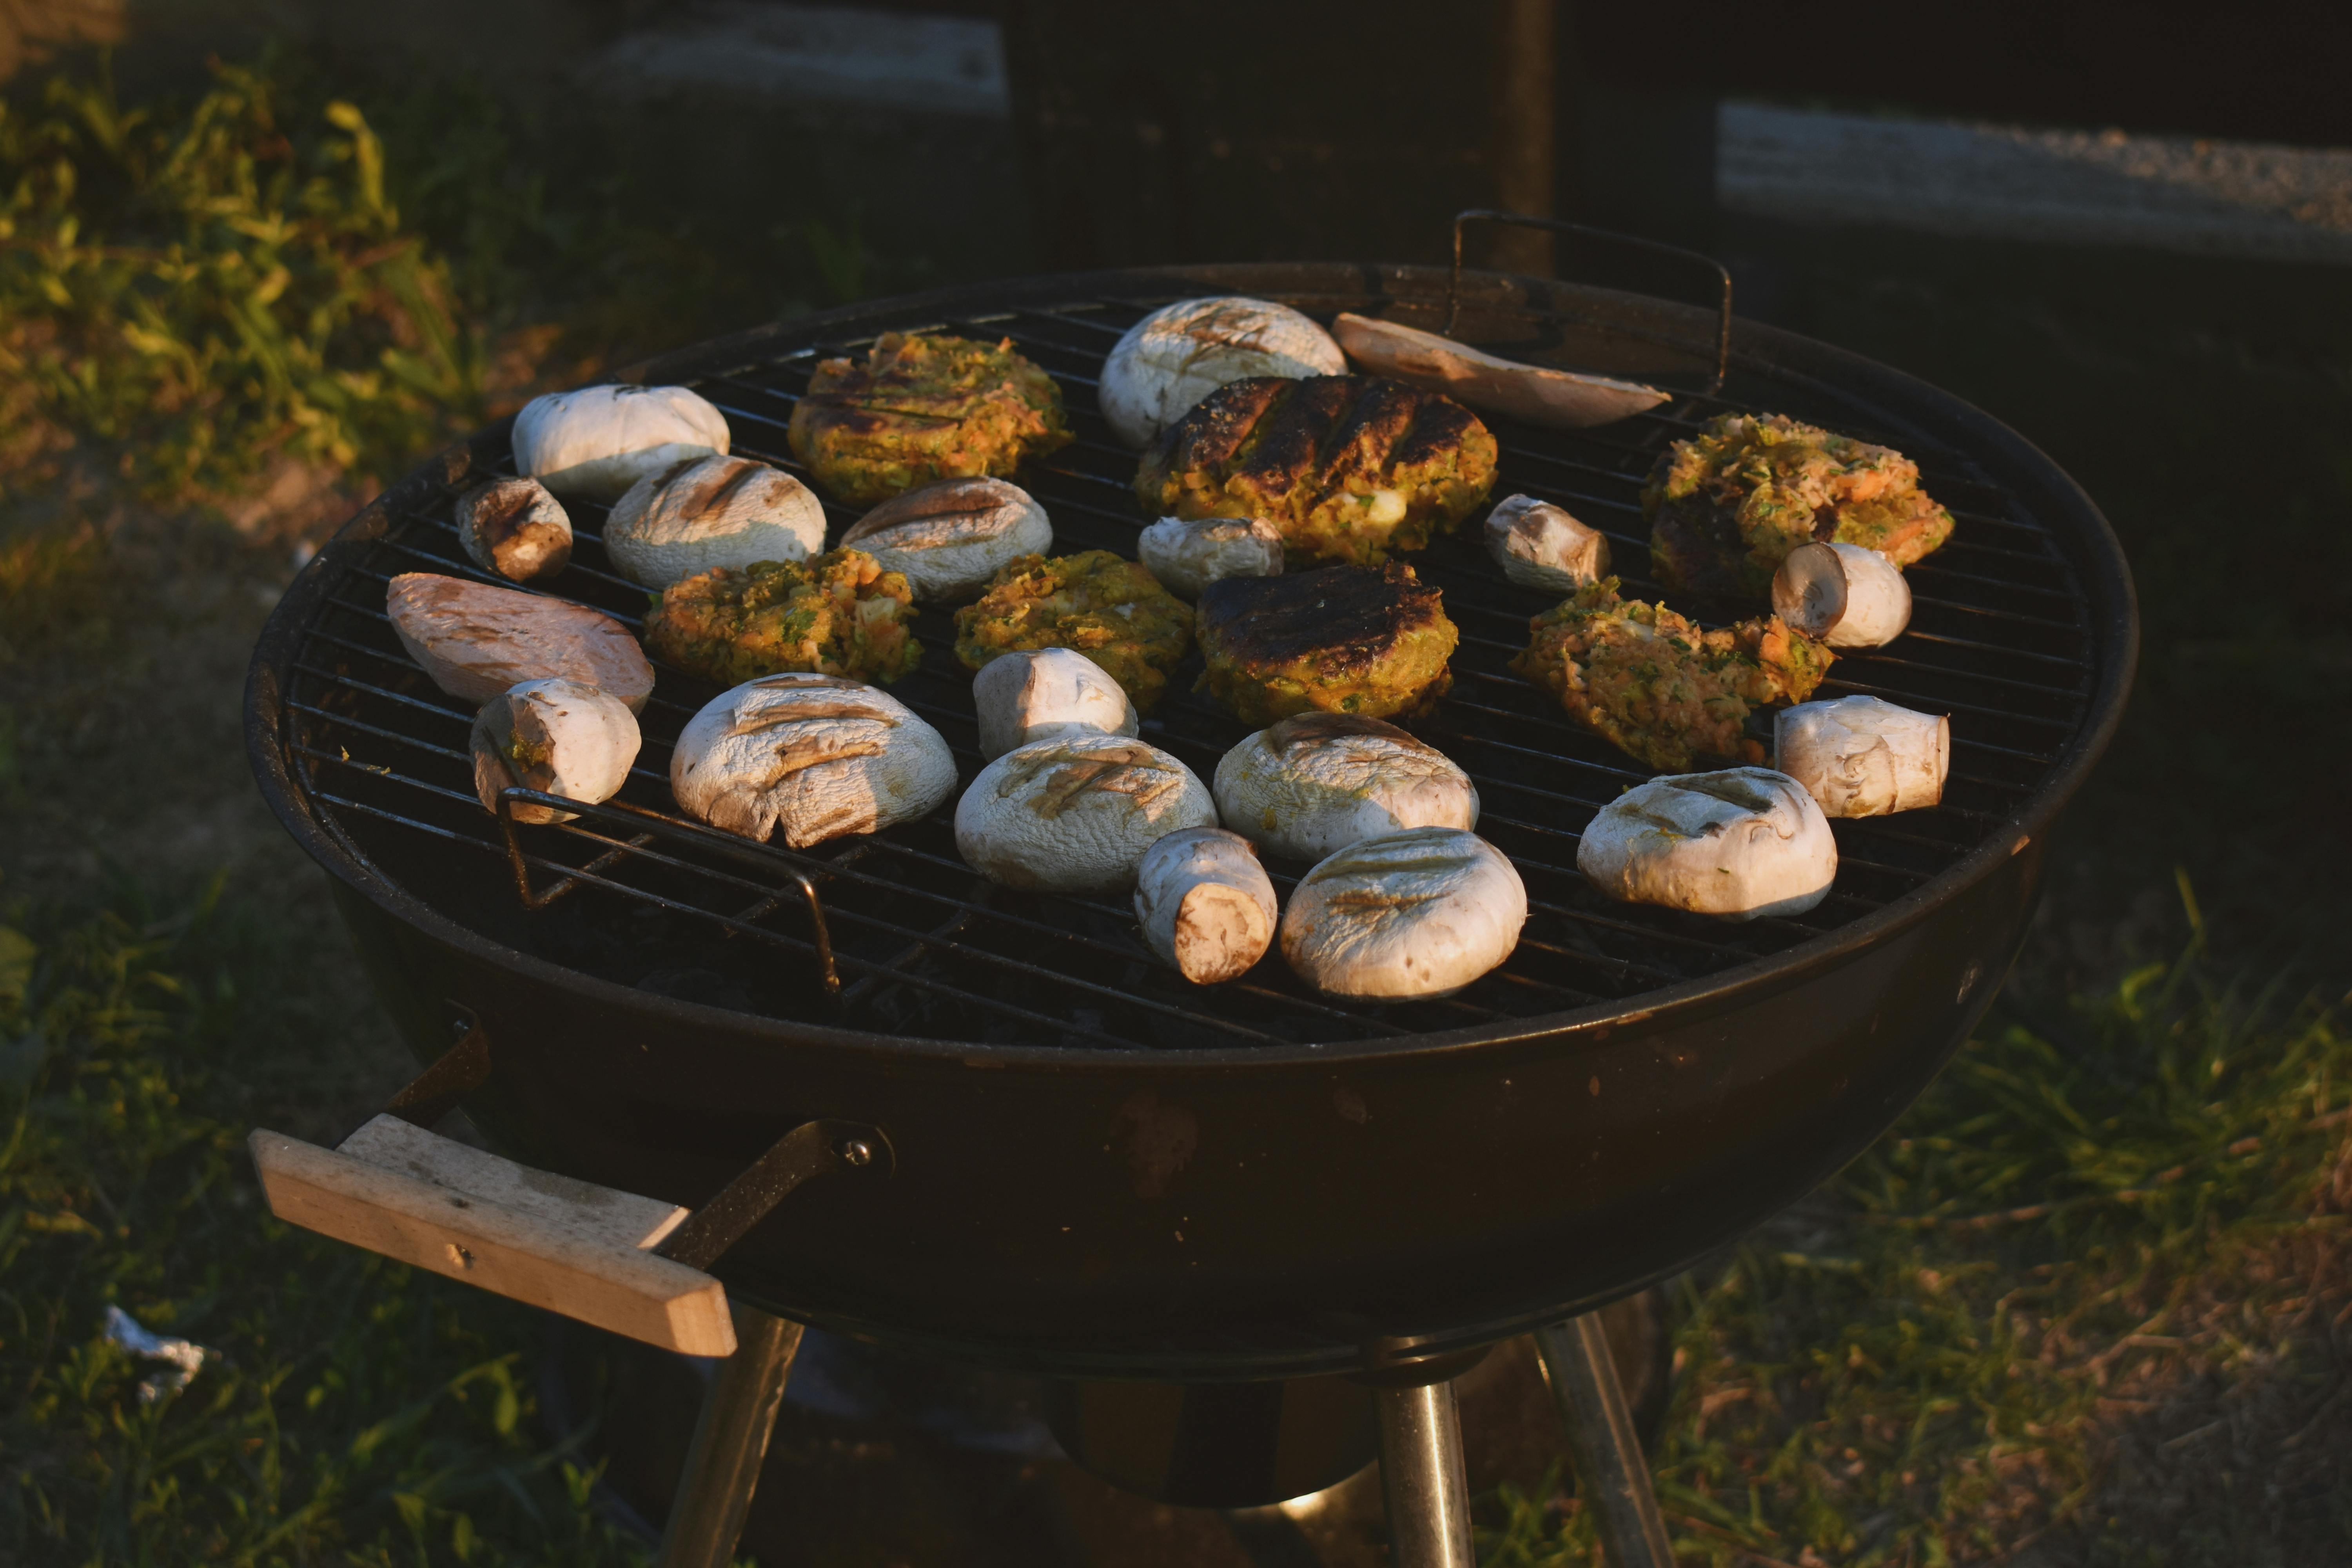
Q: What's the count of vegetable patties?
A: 7